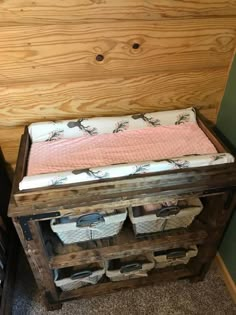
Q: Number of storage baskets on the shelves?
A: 5